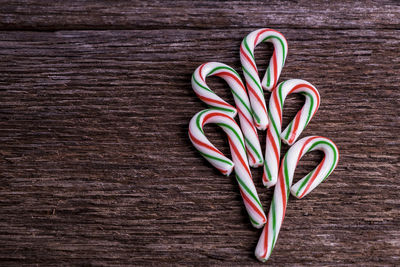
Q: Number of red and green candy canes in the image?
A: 5